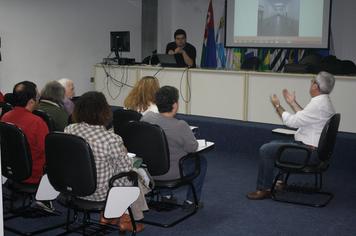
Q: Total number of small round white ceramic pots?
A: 0